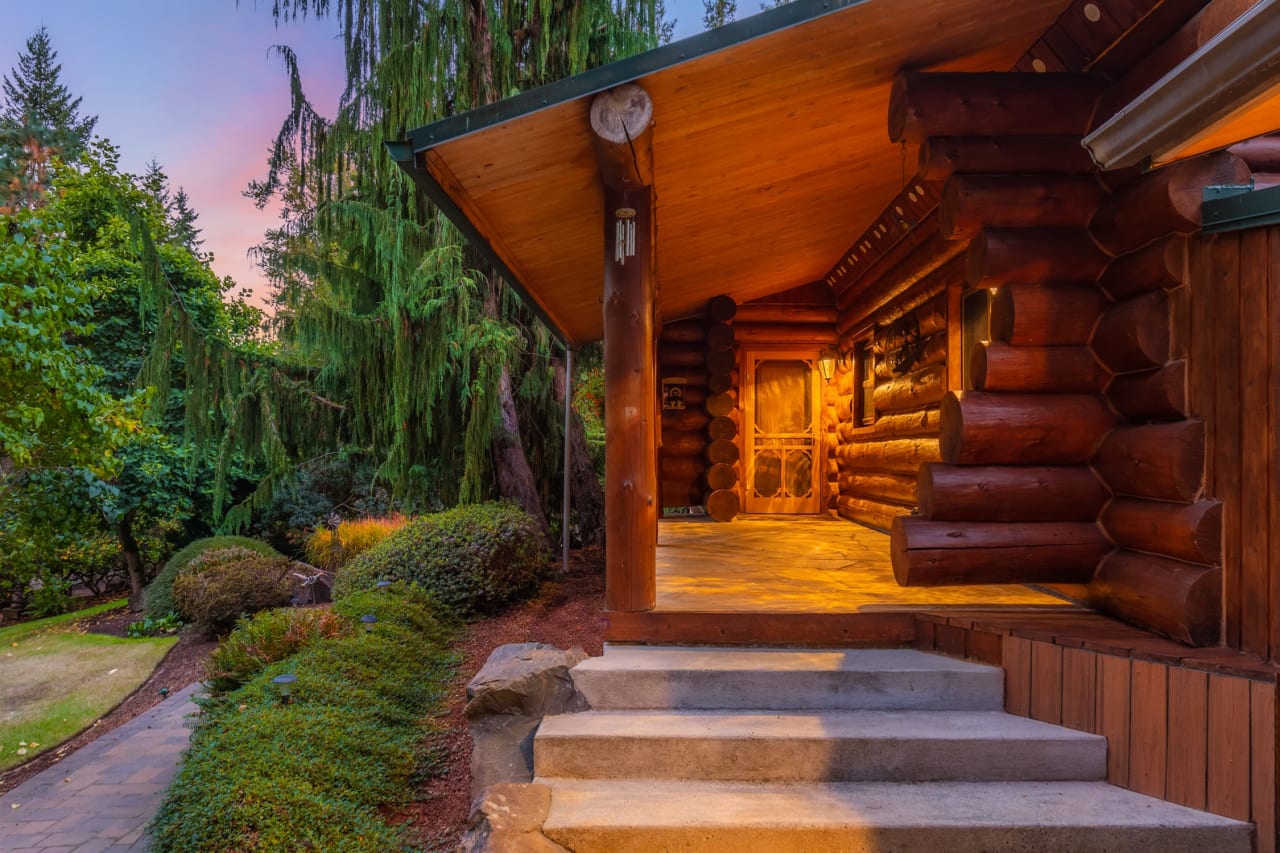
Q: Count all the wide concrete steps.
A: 3